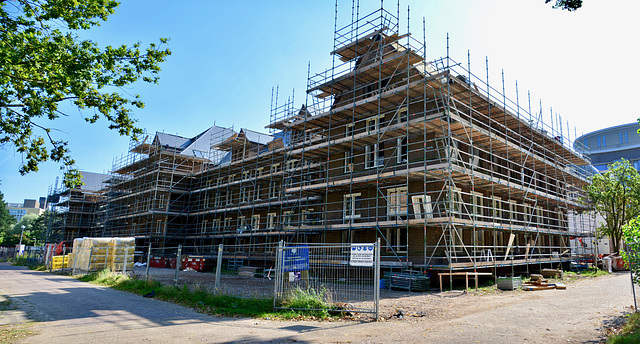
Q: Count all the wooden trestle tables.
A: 1